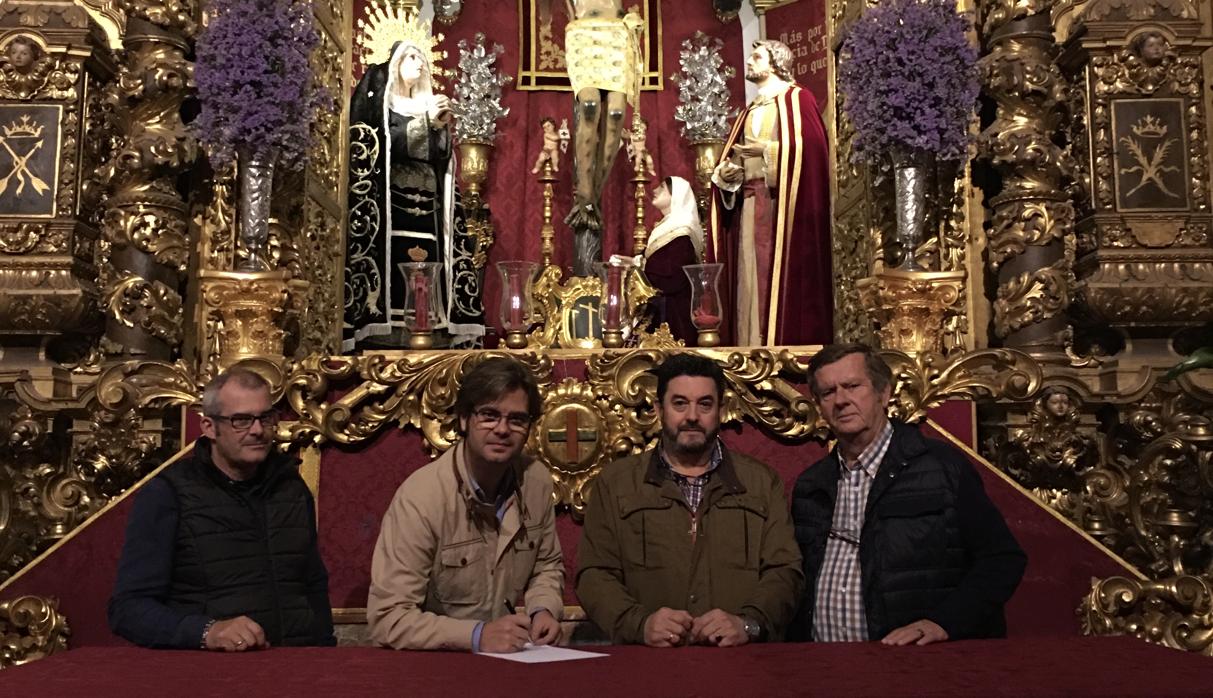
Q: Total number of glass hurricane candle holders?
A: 4